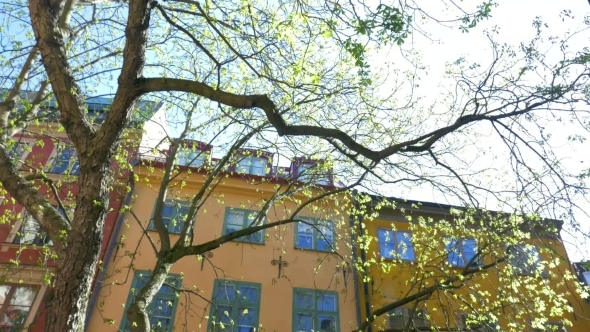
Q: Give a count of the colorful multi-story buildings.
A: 3